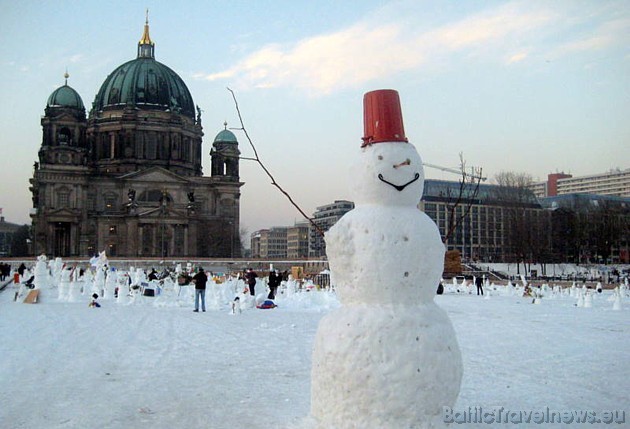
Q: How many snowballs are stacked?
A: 3